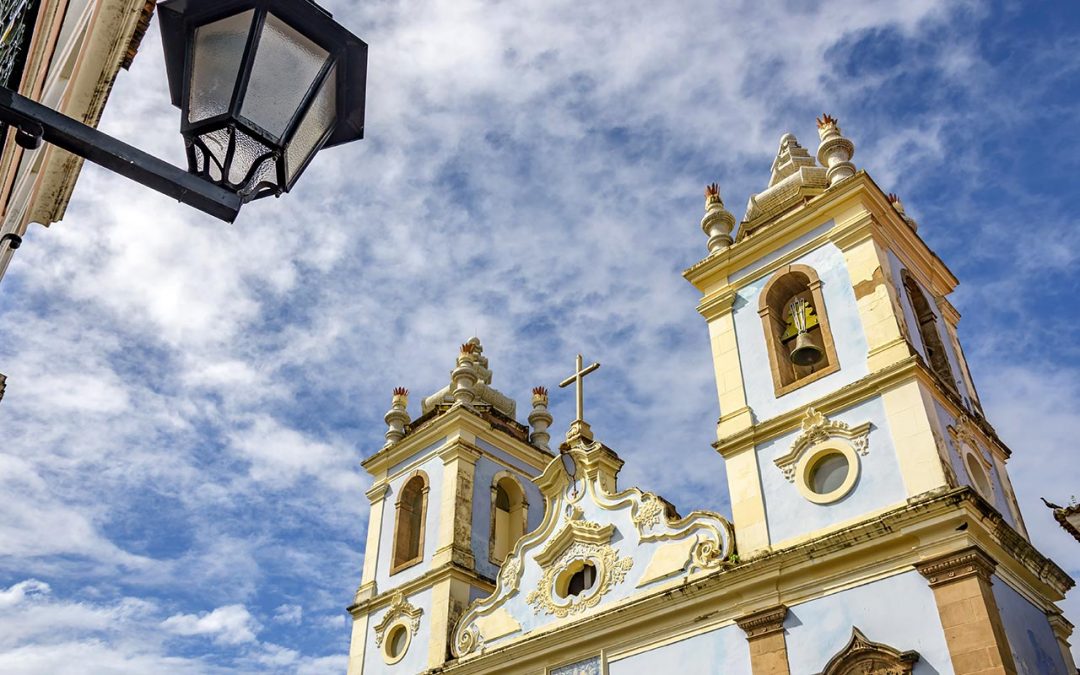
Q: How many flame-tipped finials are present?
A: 6